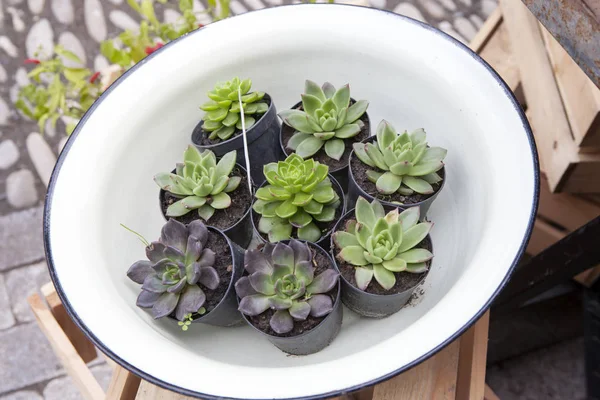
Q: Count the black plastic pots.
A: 8